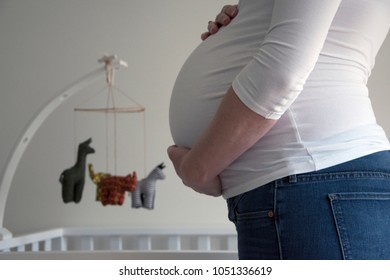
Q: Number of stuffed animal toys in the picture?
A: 4